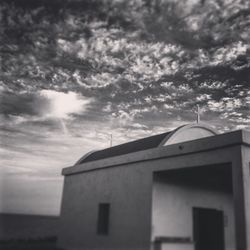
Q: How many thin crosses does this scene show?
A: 1